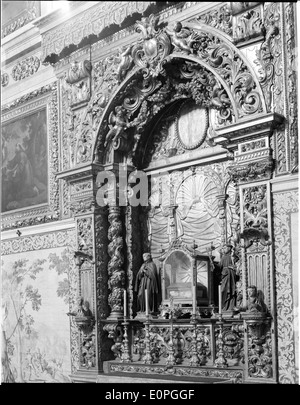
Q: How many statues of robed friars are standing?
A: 2